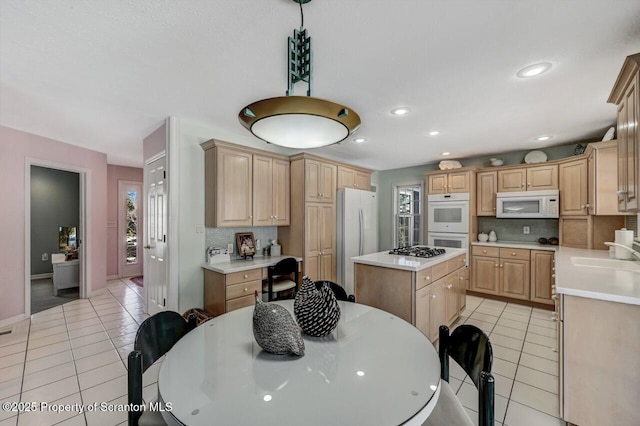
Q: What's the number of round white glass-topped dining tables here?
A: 1